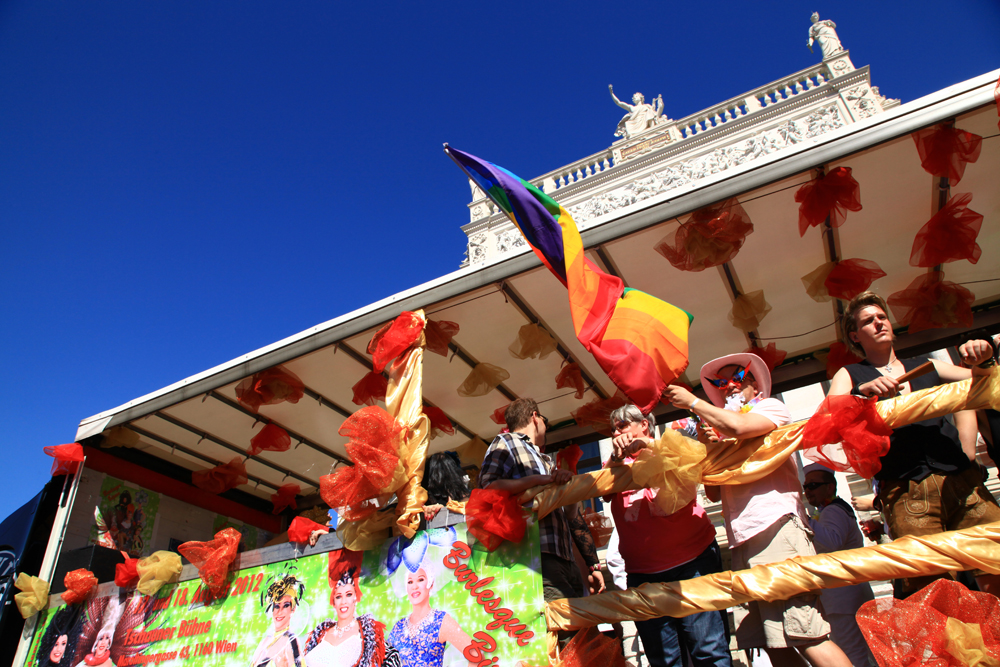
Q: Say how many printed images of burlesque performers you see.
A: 5